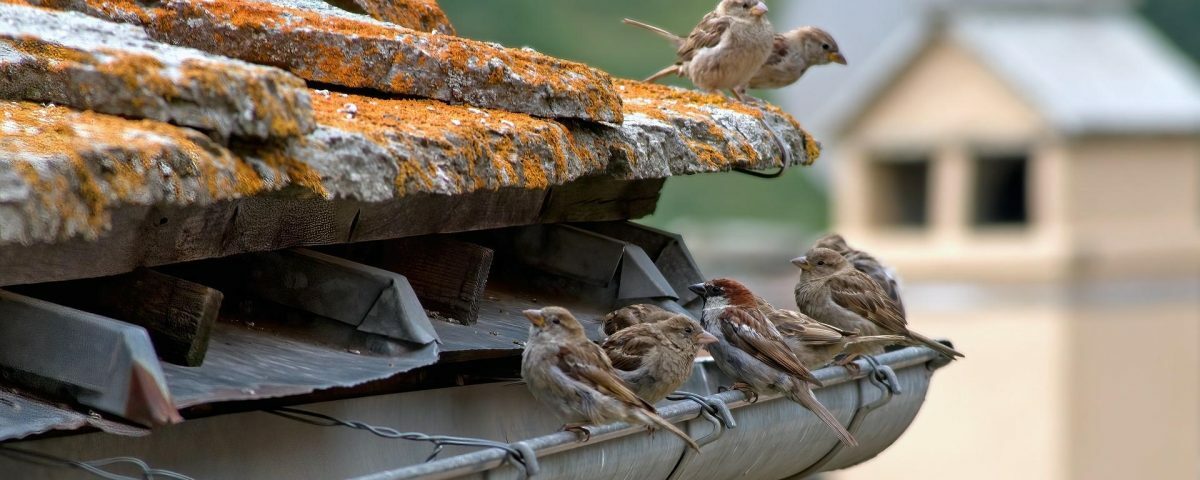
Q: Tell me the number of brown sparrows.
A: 9